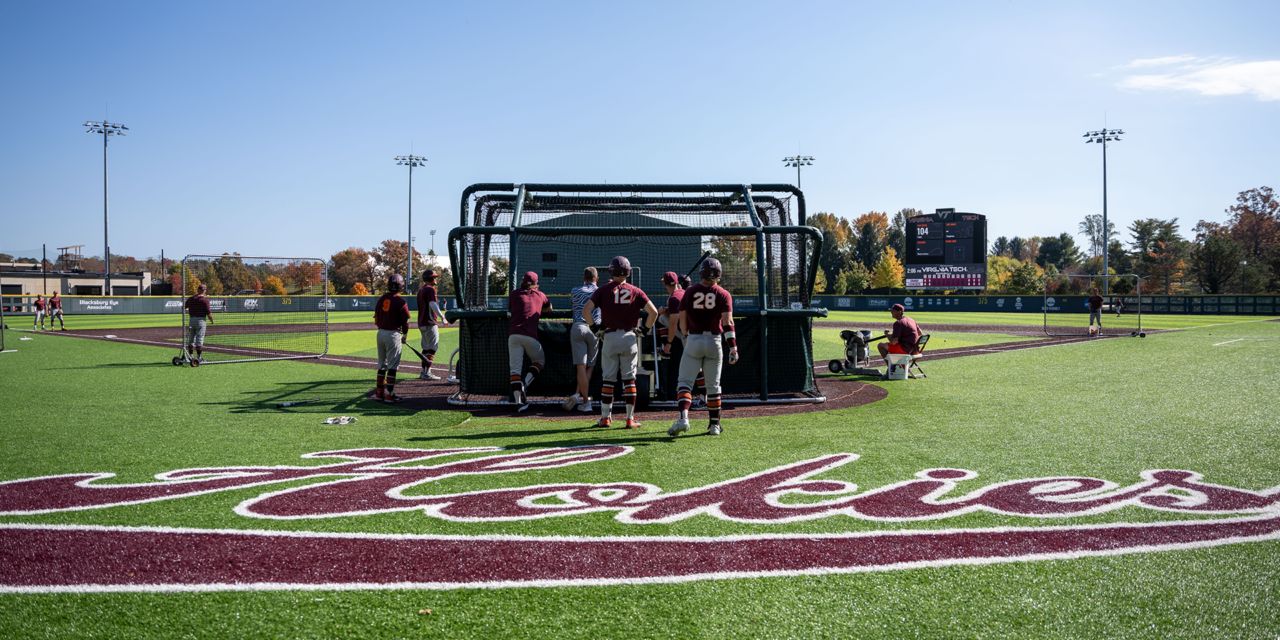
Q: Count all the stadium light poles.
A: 4